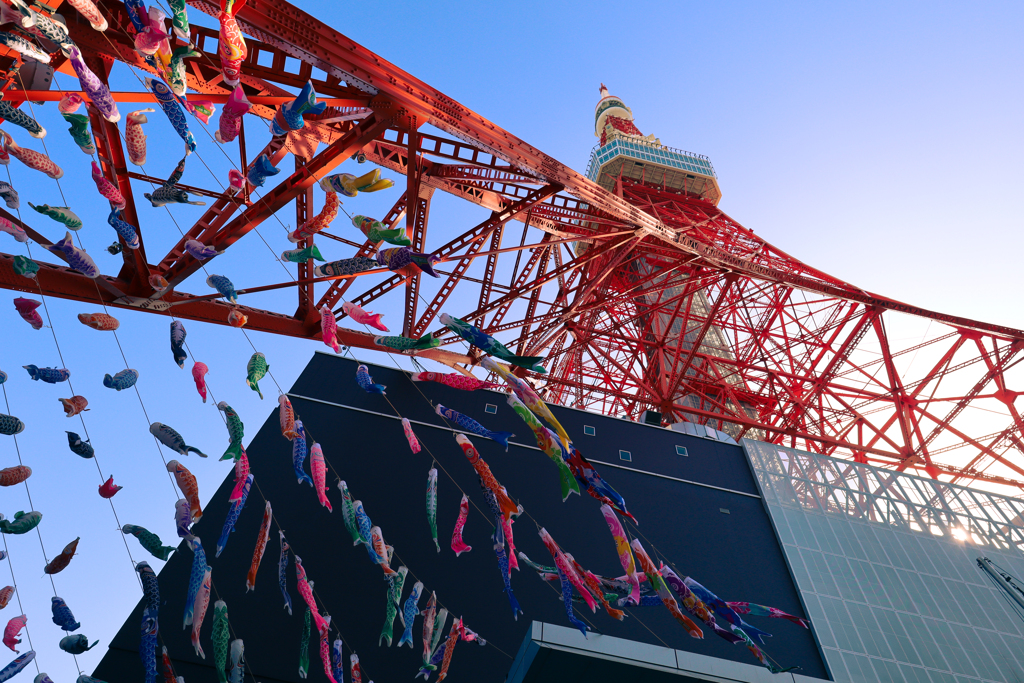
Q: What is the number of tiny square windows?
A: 4